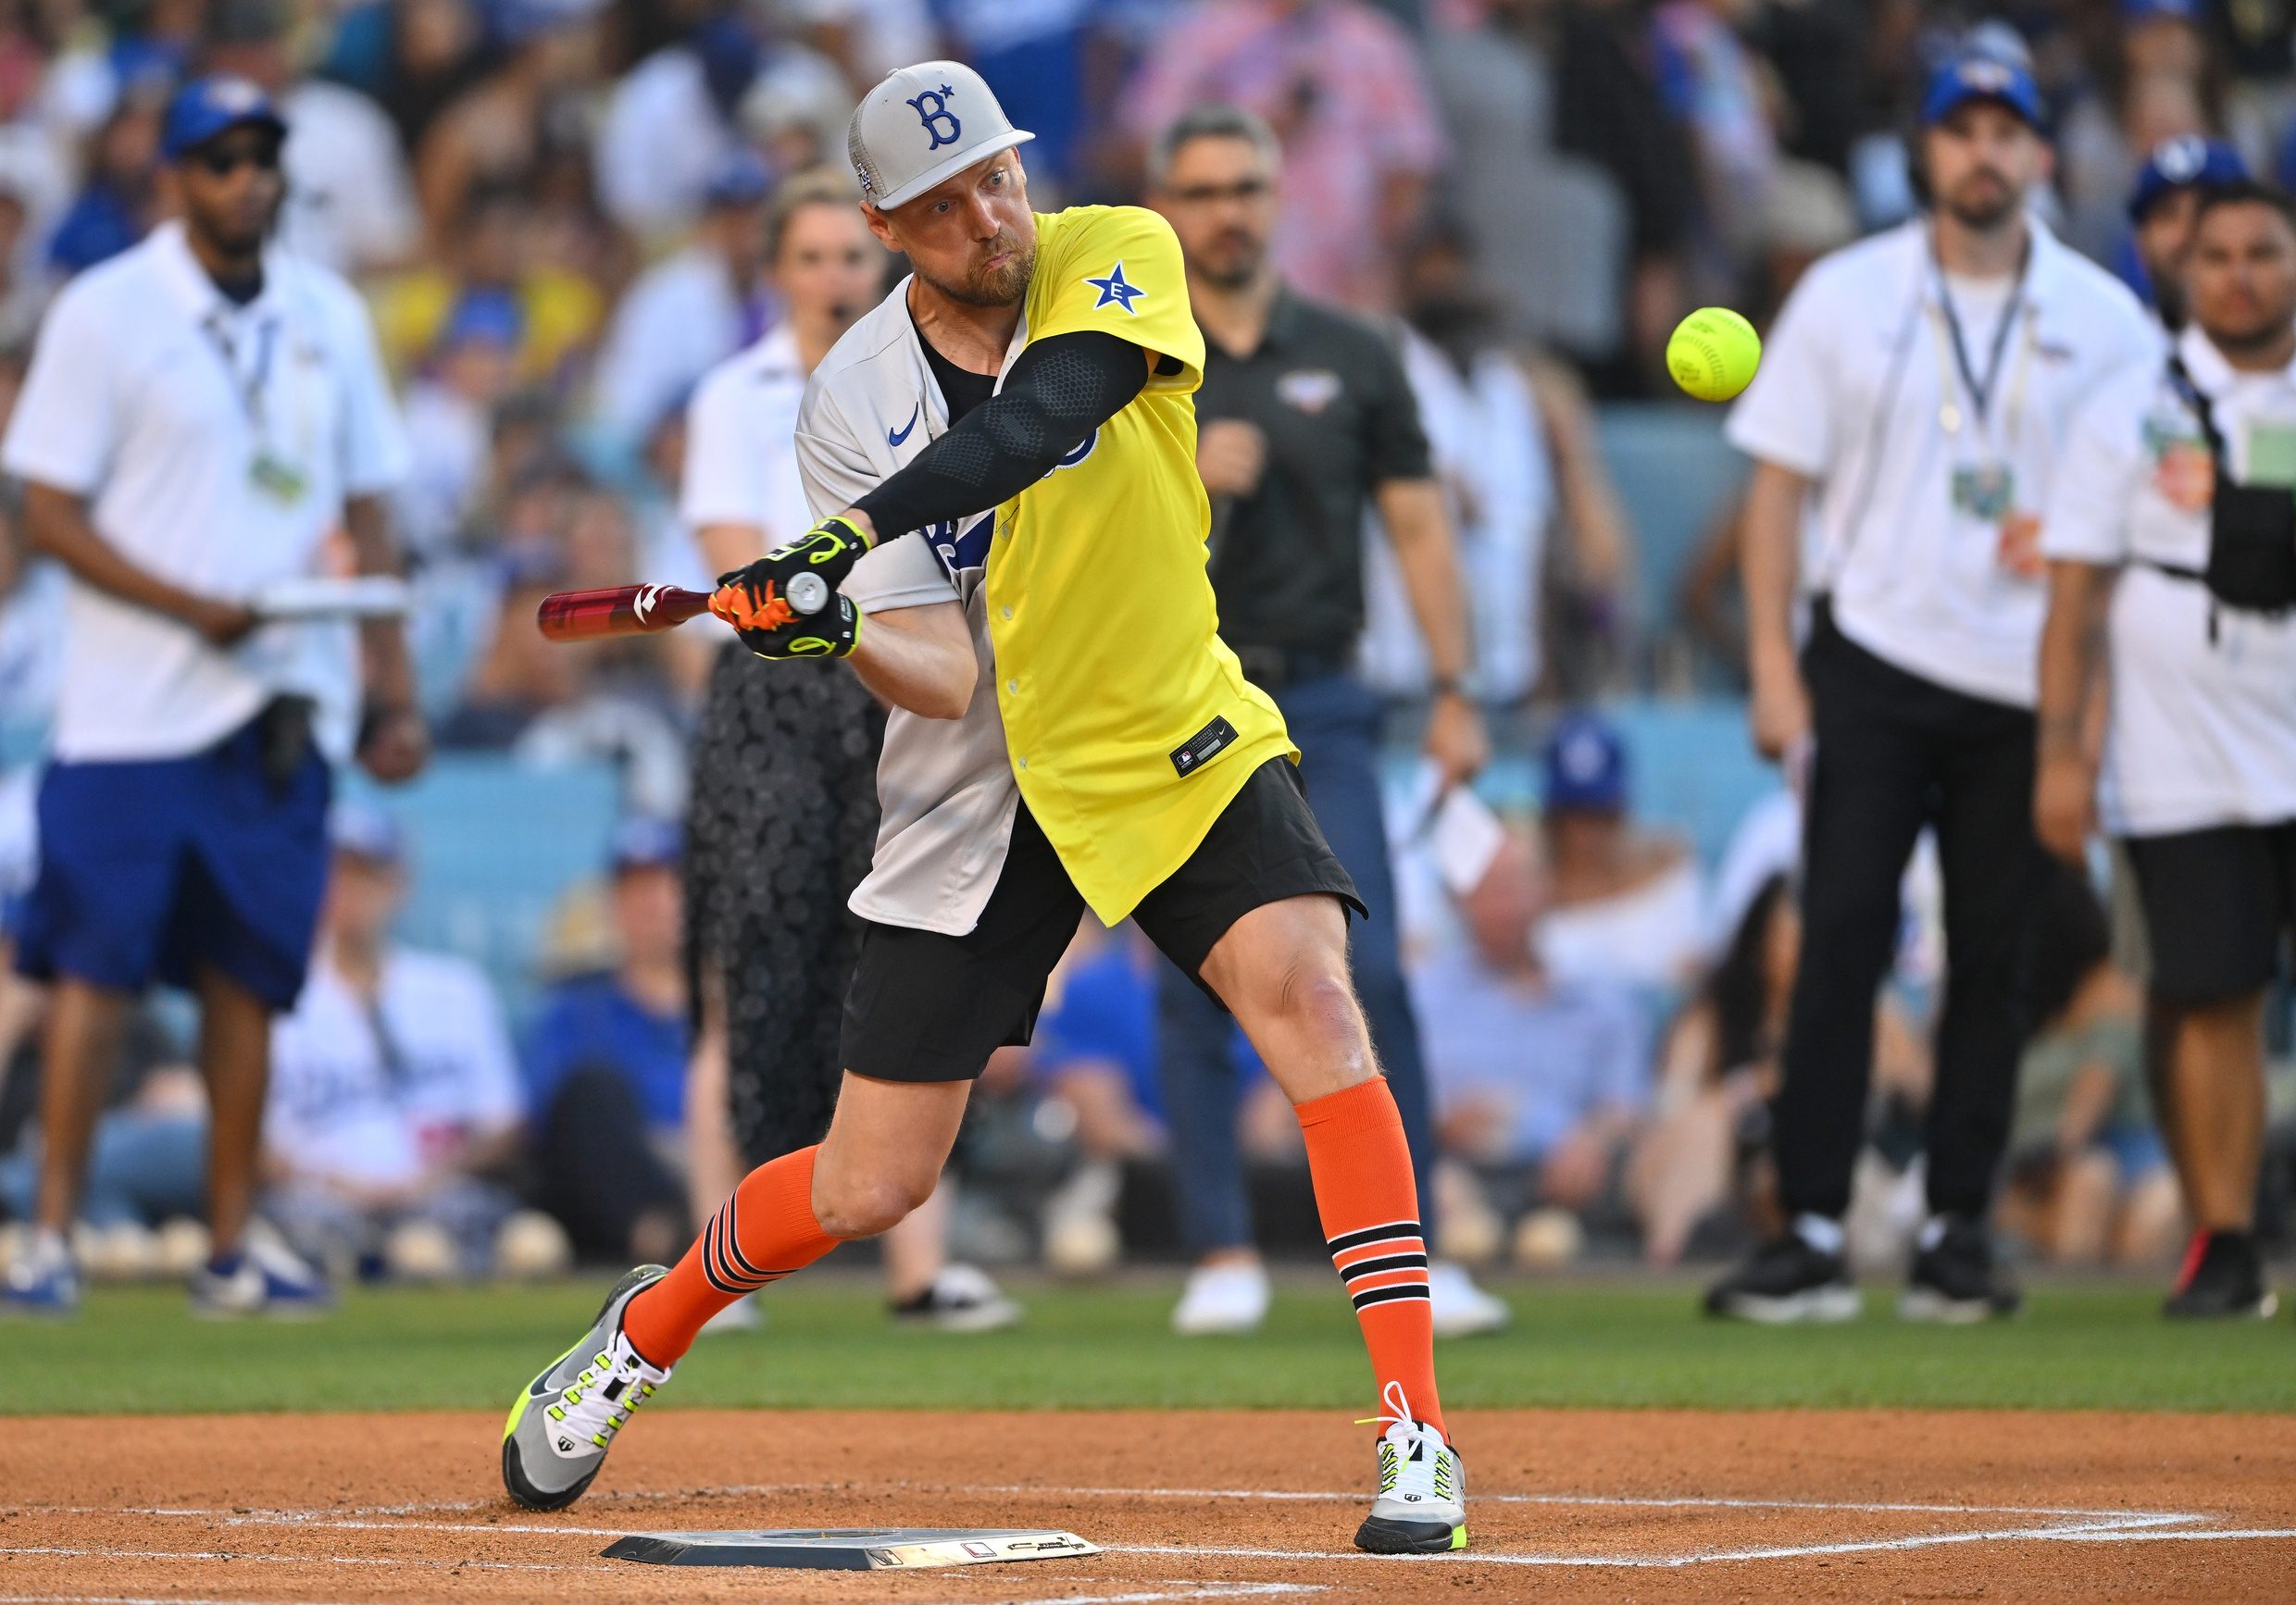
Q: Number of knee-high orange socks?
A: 2